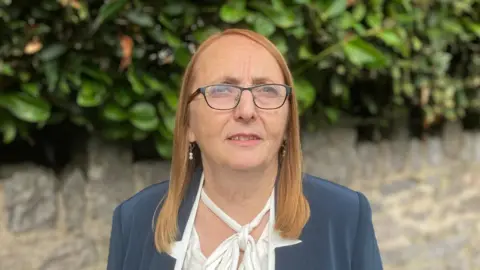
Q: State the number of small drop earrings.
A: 2